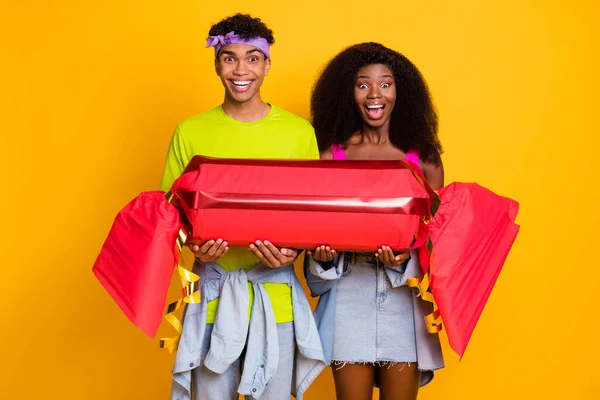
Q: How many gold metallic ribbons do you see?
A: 2